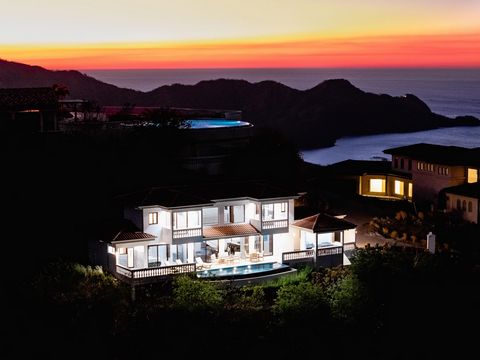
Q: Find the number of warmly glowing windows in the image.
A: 4